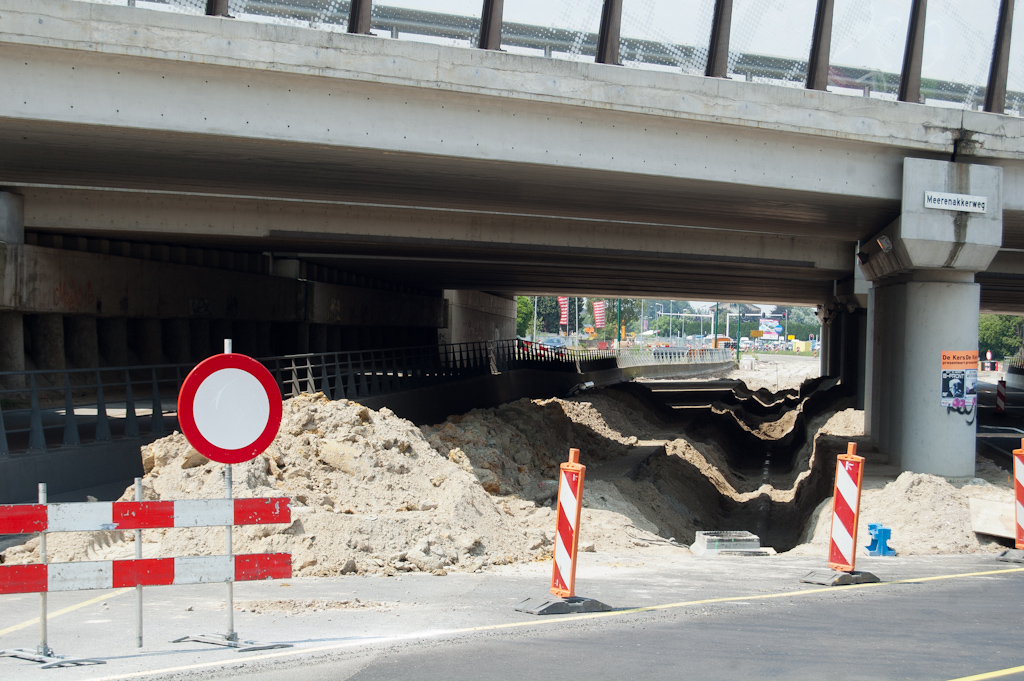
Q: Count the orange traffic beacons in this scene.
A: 3